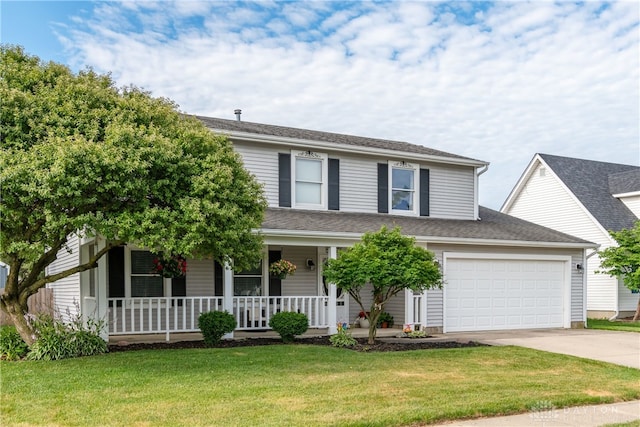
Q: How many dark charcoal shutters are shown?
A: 8